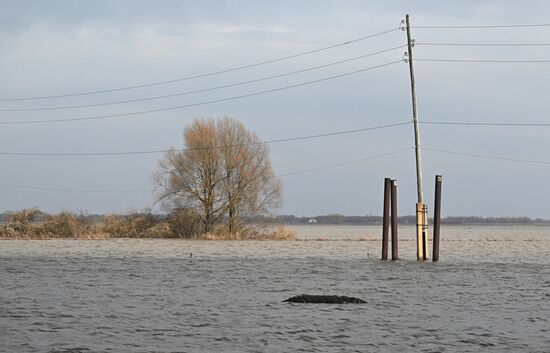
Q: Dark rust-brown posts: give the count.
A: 3